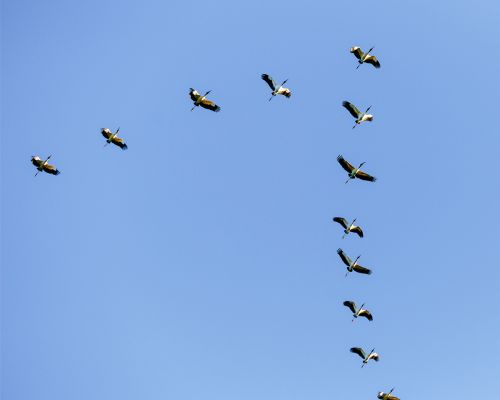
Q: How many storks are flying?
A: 12